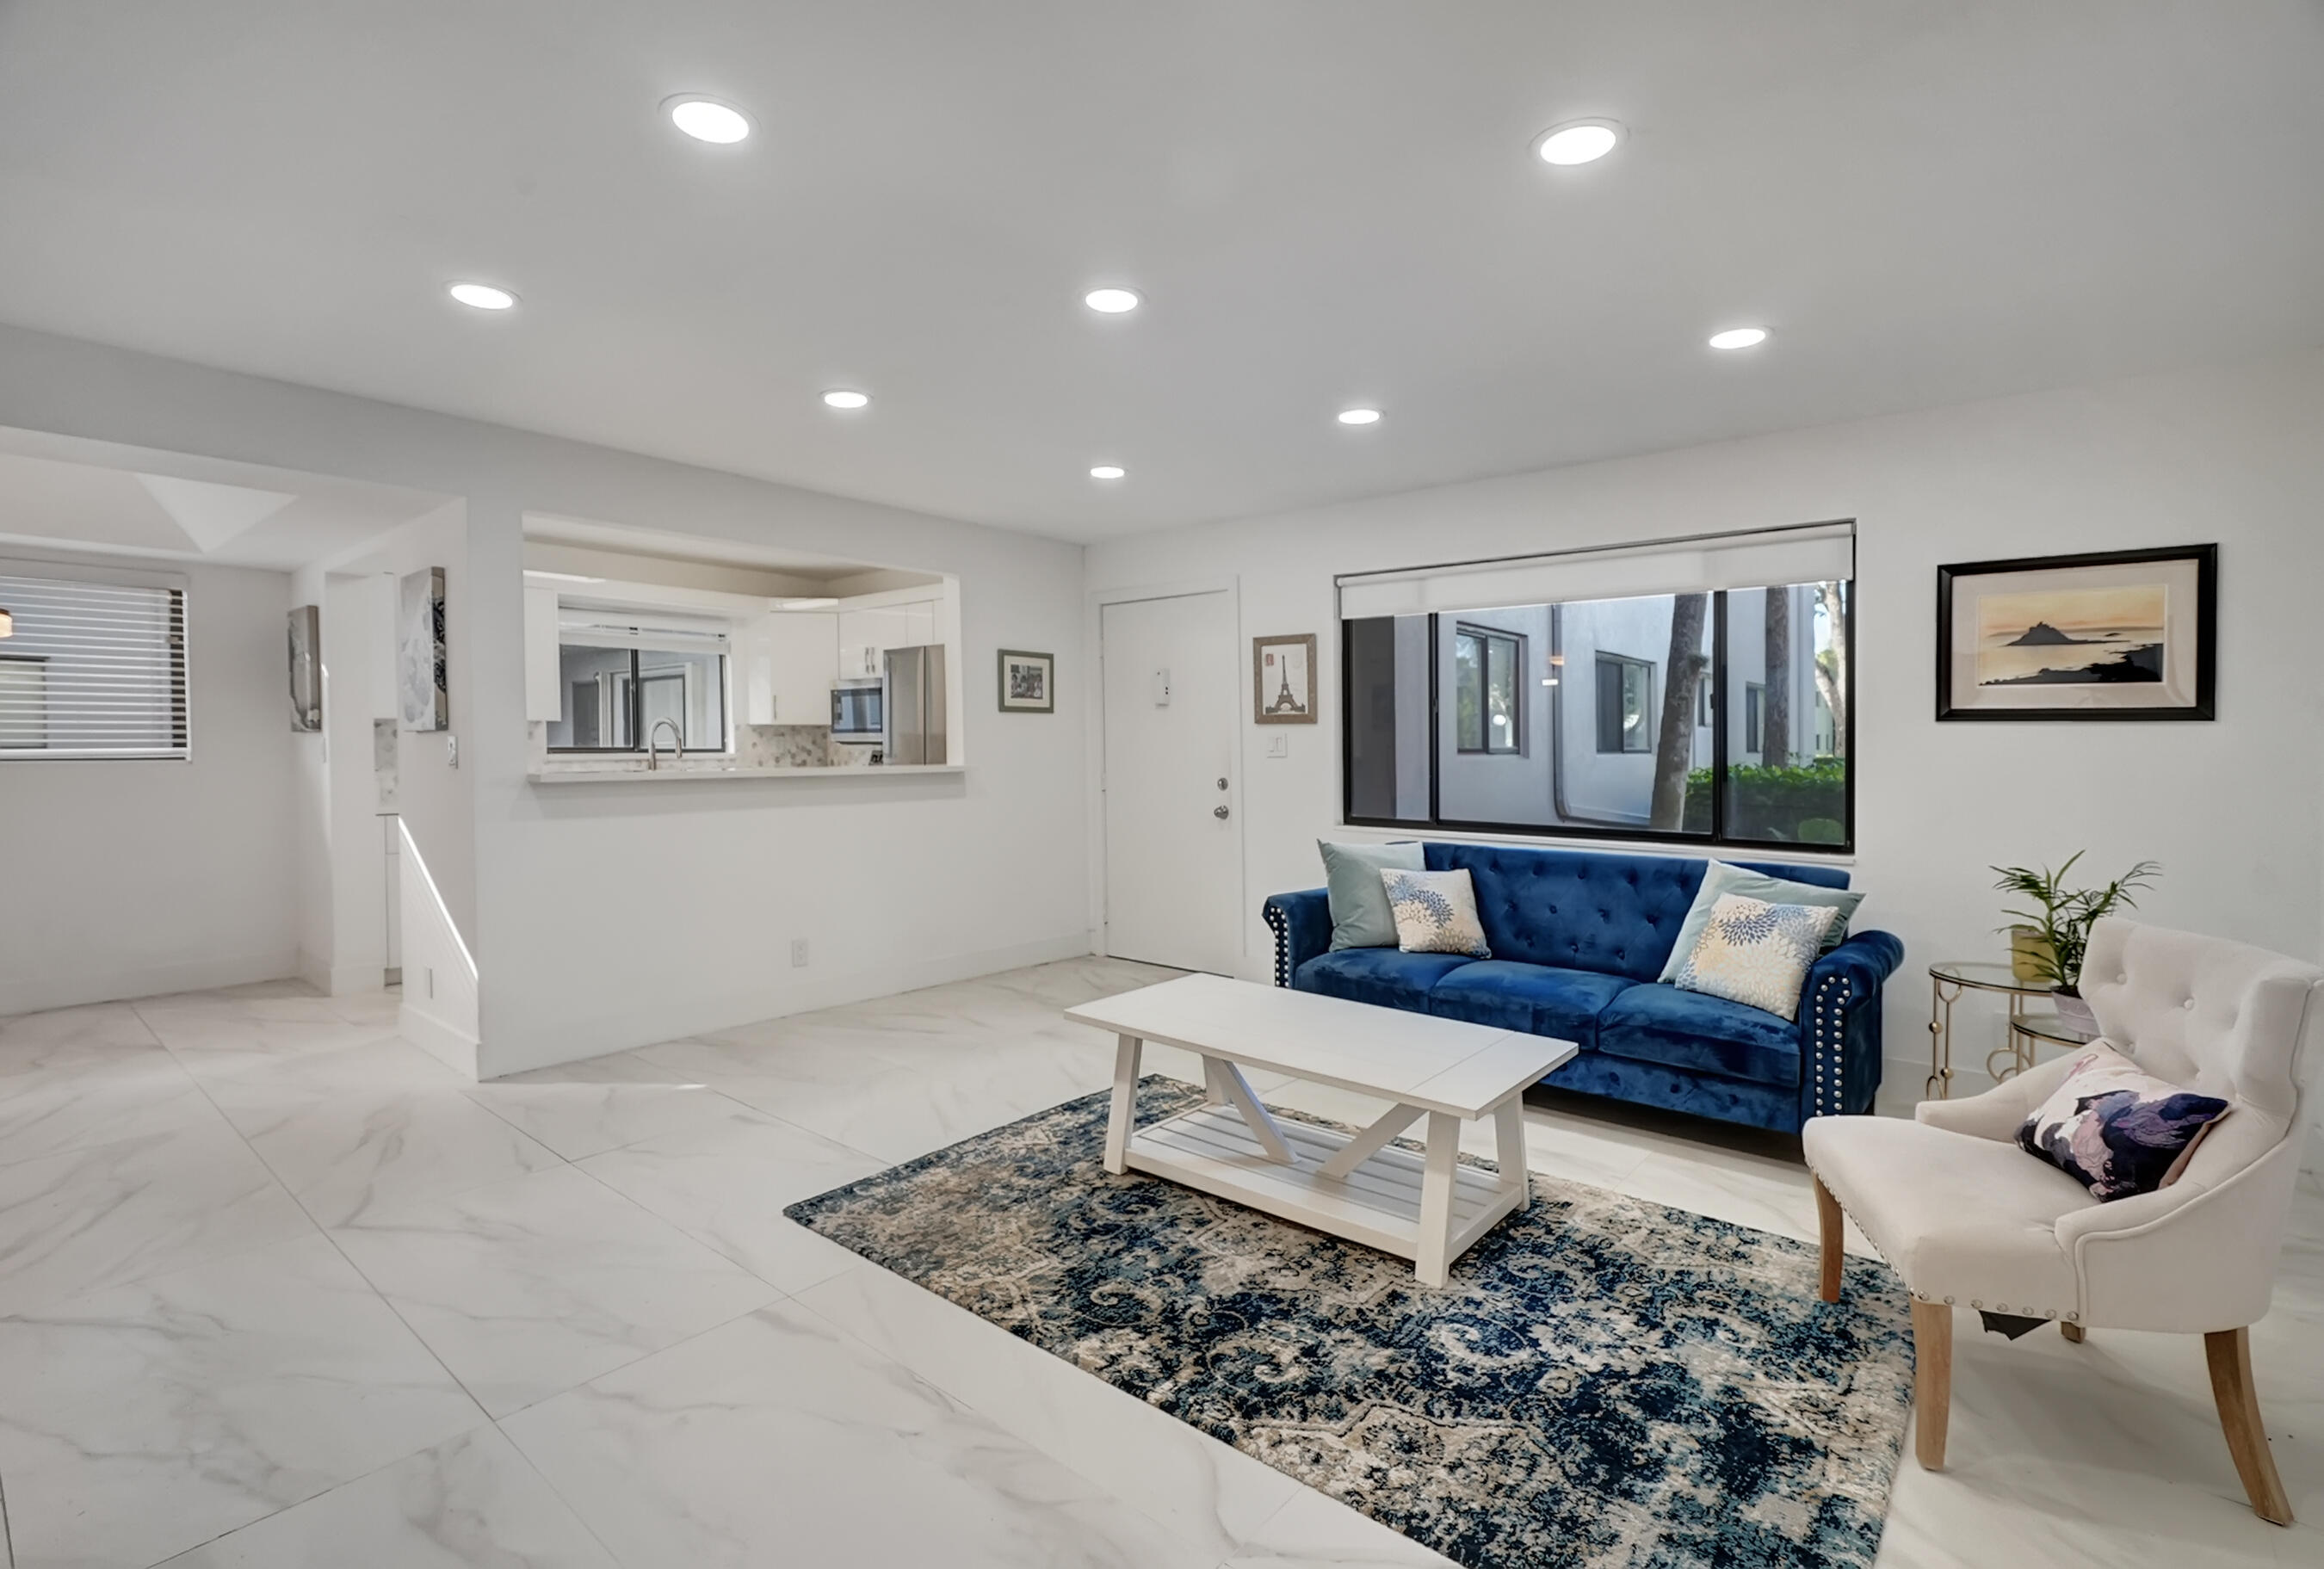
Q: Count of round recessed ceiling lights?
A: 8